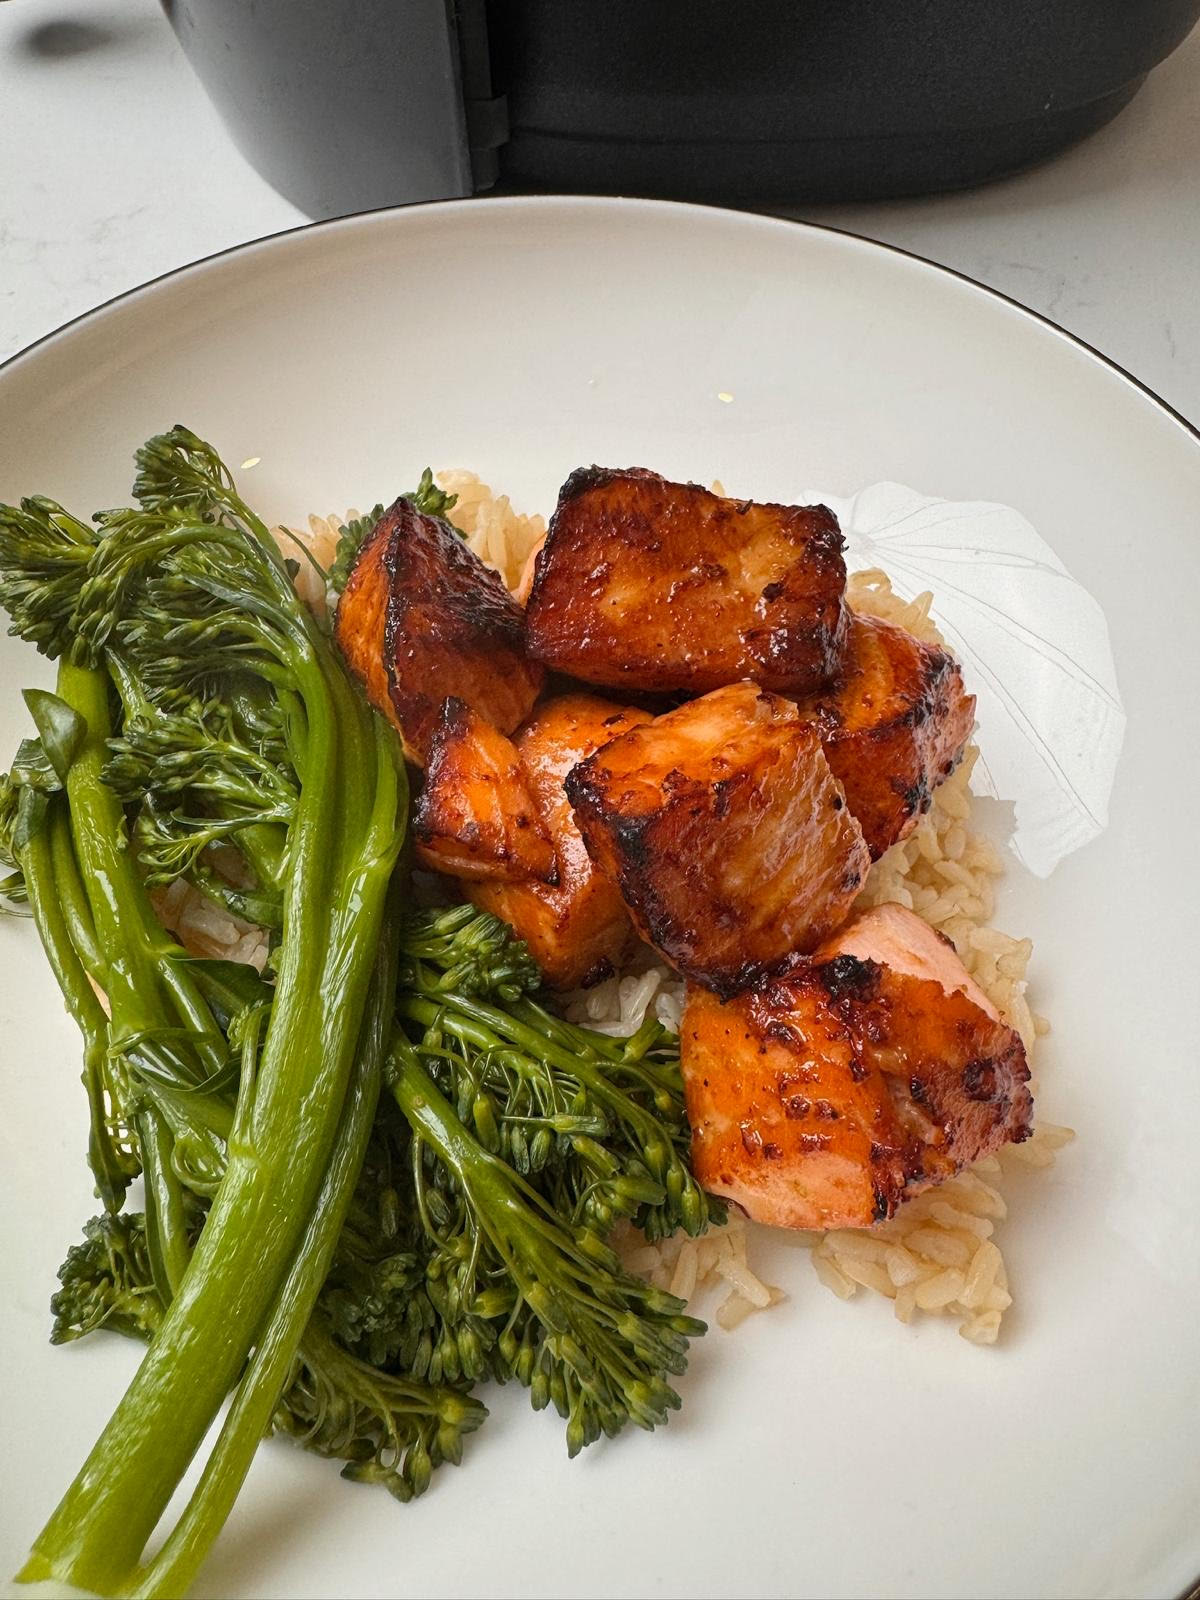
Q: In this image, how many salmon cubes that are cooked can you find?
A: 7